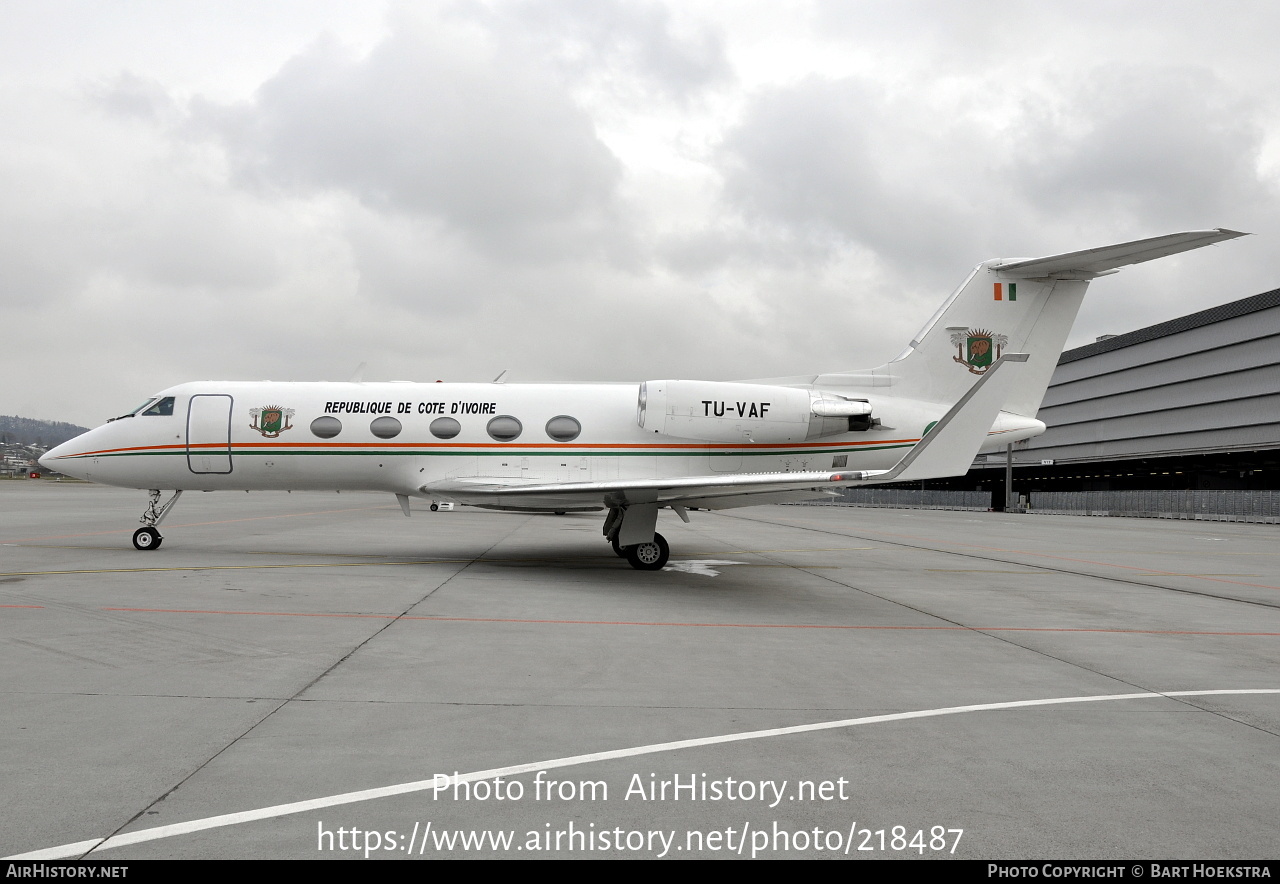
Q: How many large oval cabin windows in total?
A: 5